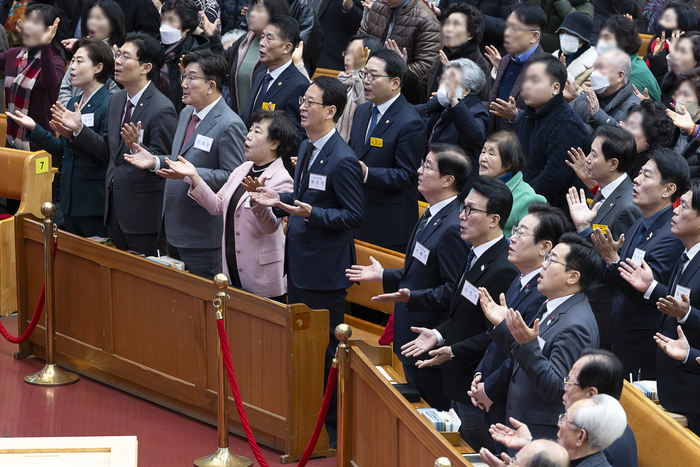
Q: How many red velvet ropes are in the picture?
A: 2